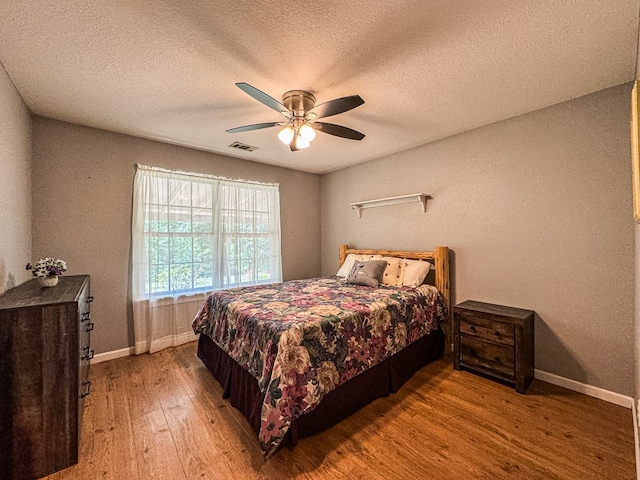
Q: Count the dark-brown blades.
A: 2